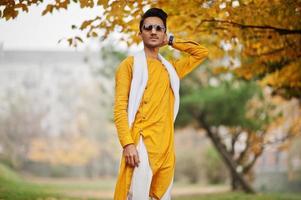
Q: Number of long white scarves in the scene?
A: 1